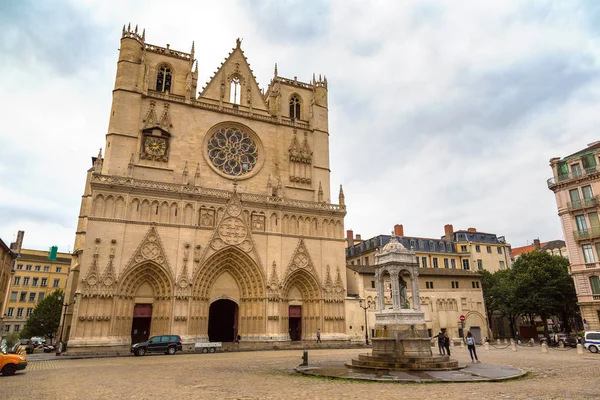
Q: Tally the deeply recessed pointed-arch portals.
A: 3